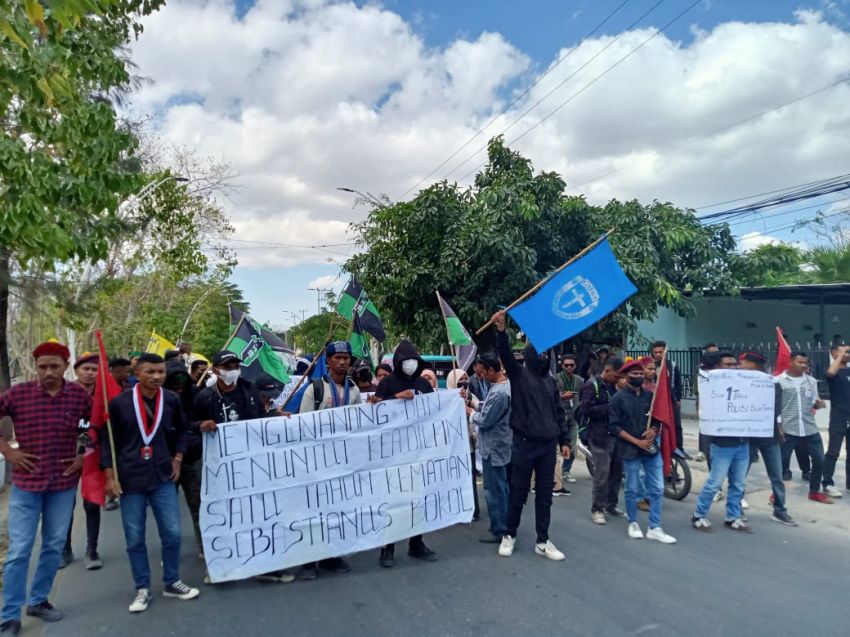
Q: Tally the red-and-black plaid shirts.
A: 1